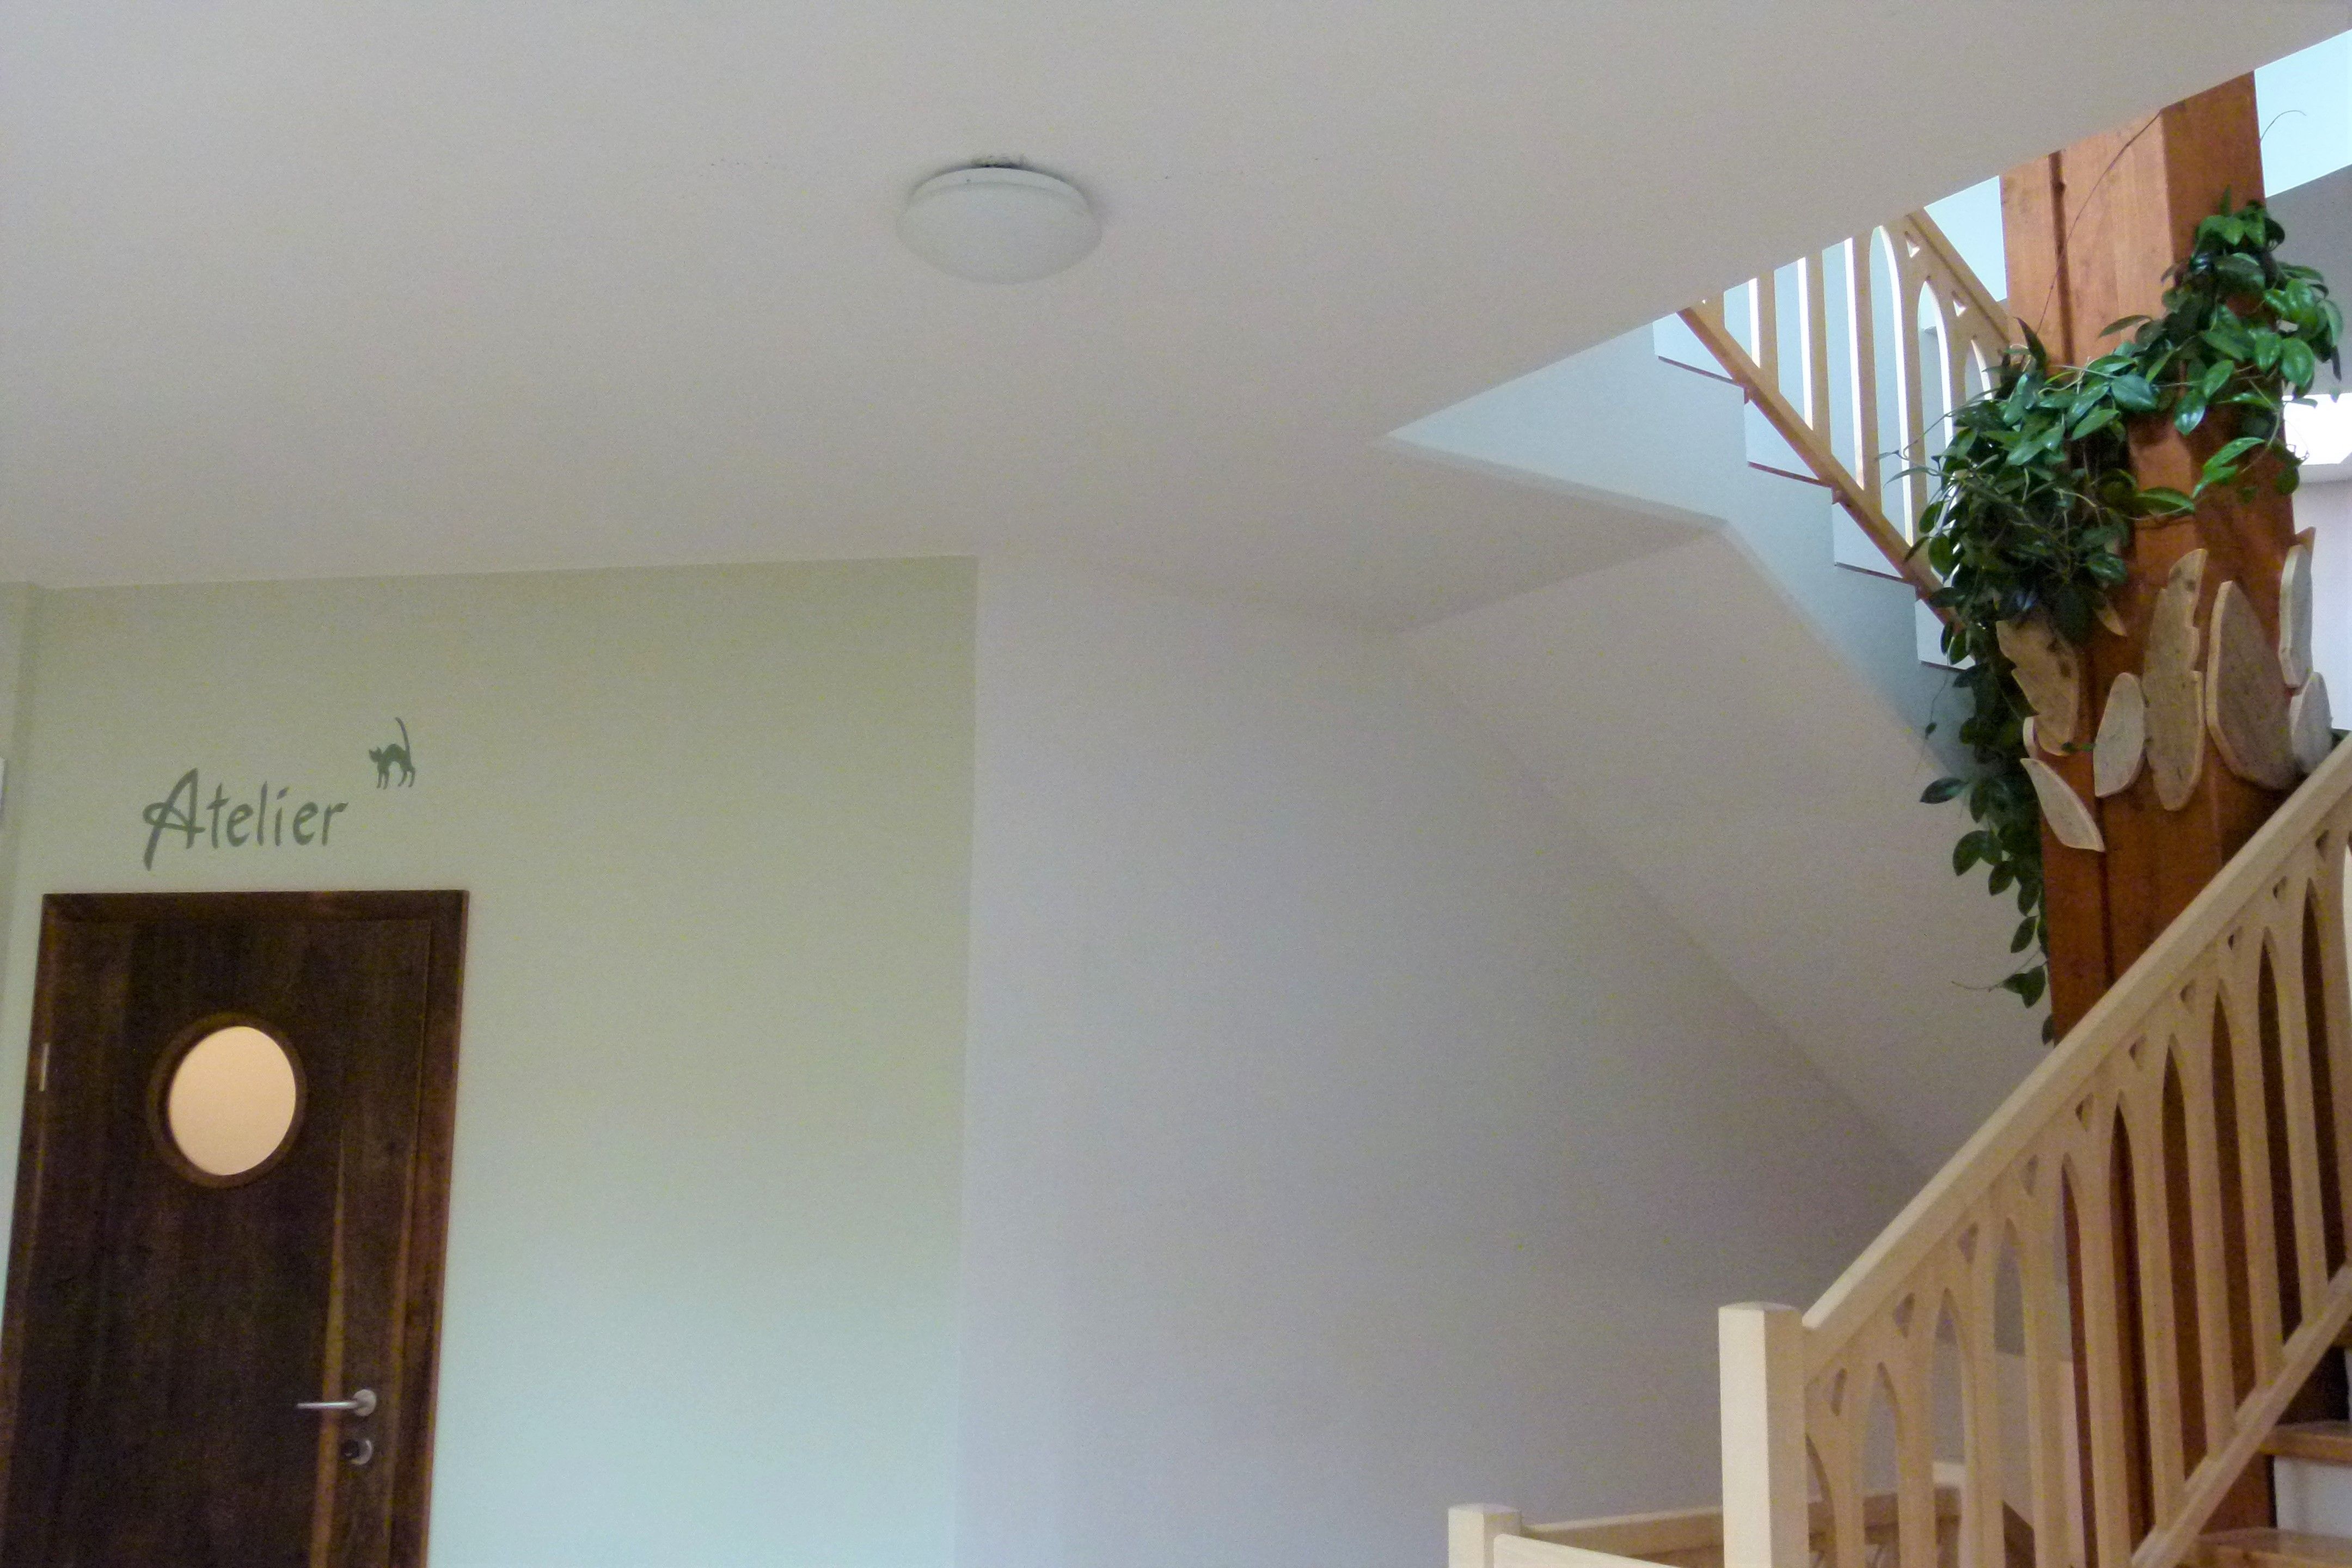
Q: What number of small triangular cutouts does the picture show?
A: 12